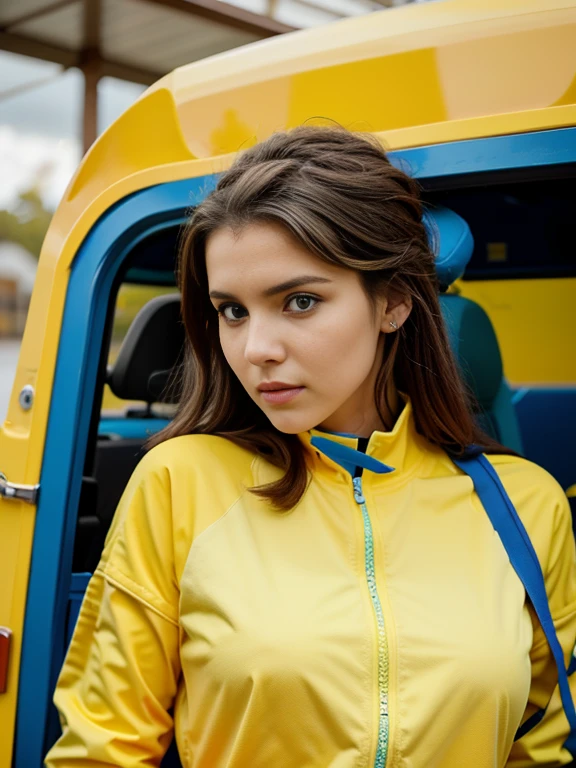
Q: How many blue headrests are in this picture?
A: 1